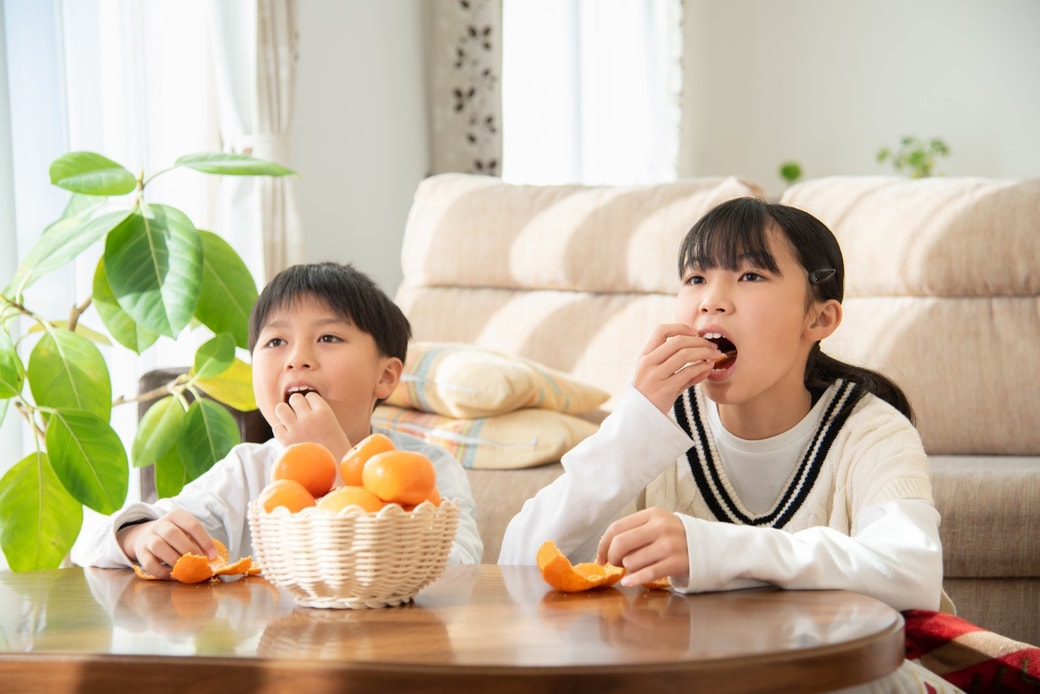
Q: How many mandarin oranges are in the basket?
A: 6